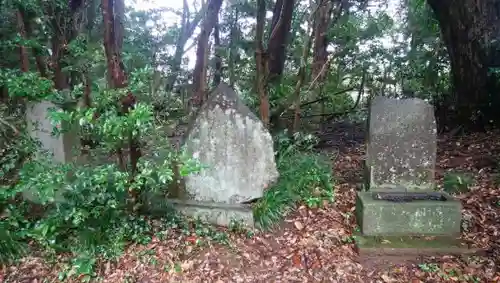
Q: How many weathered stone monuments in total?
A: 3